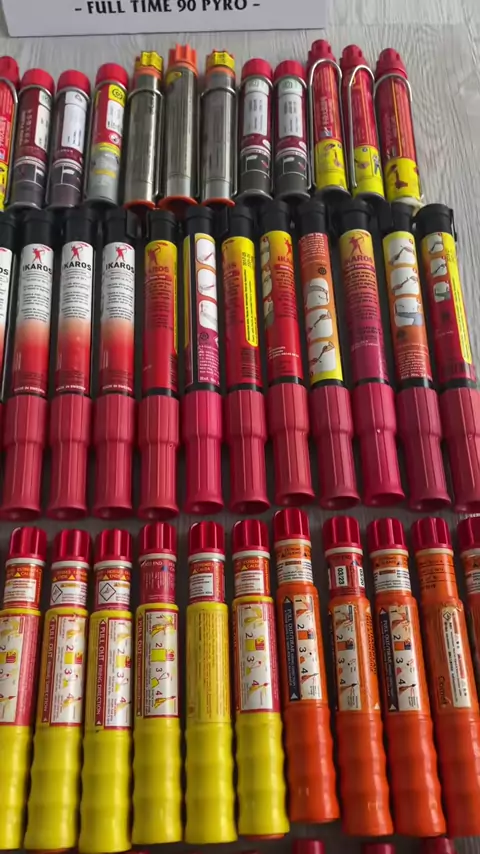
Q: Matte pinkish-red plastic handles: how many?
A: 11